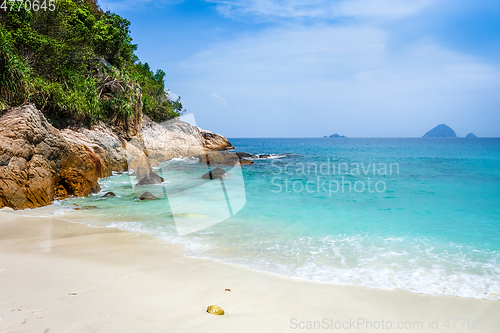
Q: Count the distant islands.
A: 3